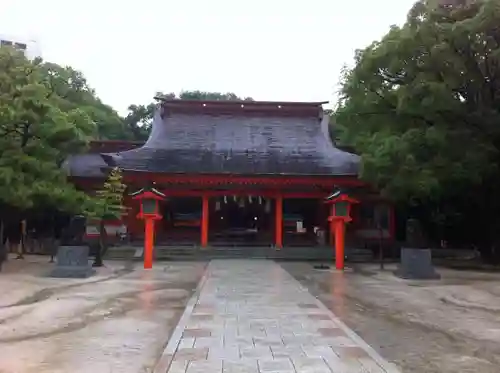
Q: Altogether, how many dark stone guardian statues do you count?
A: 2